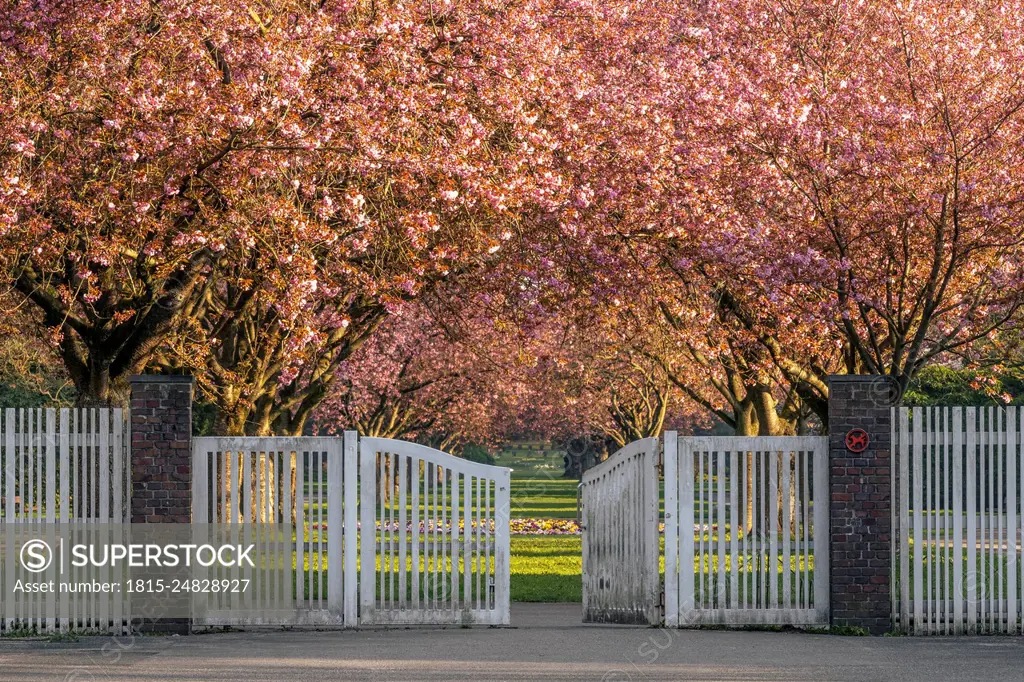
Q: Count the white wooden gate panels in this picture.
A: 4